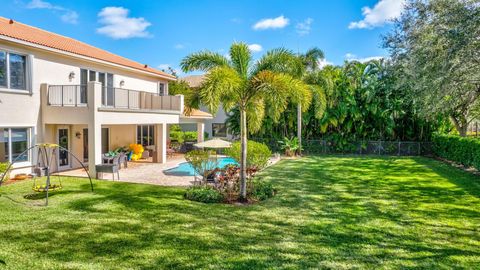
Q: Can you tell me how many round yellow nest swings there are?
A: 1